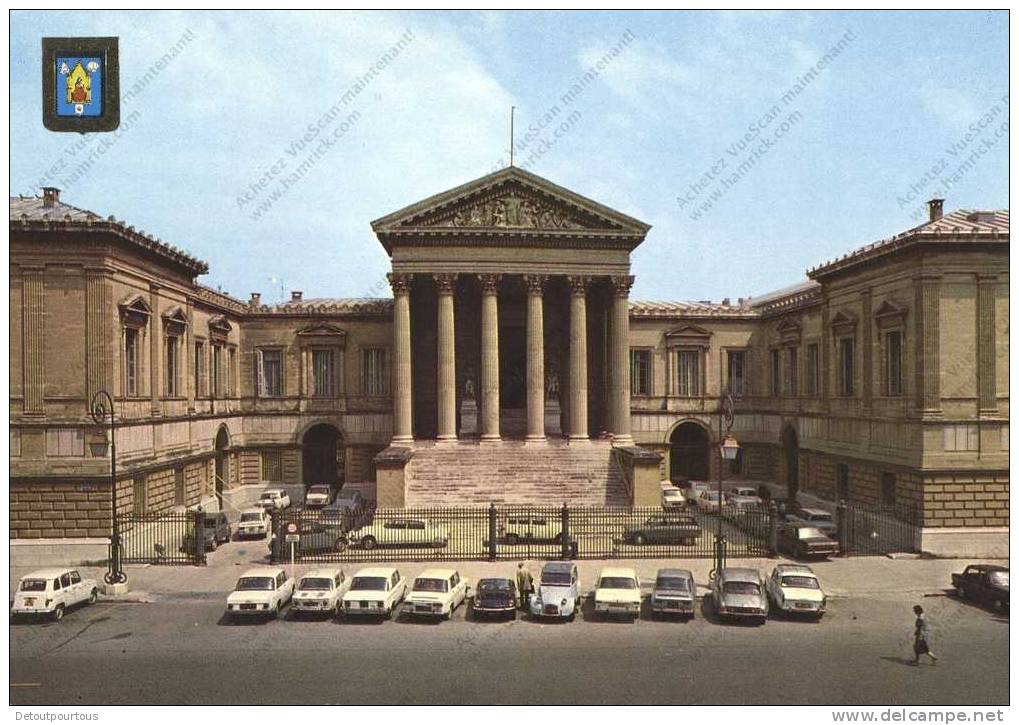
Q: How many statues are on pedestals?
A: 2